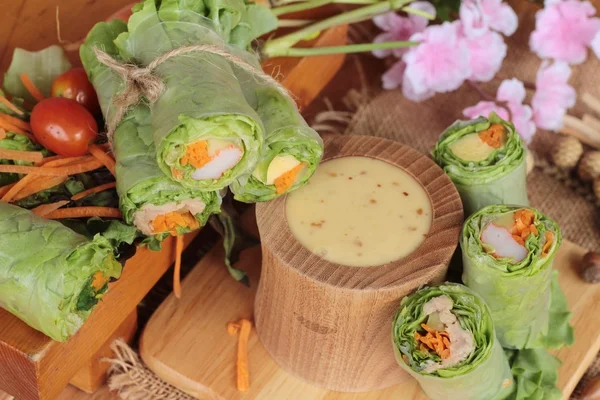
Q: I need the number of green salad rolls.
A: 7